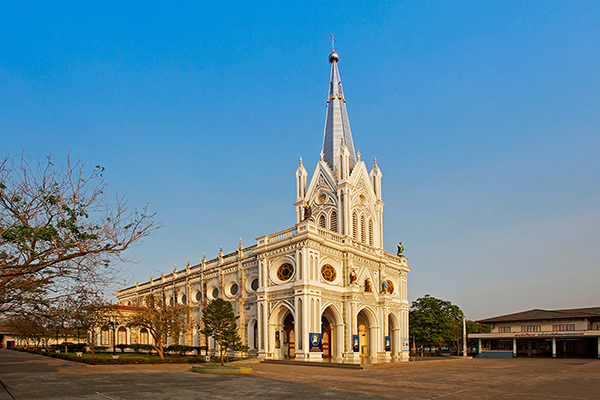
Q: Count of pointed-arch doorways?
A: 4